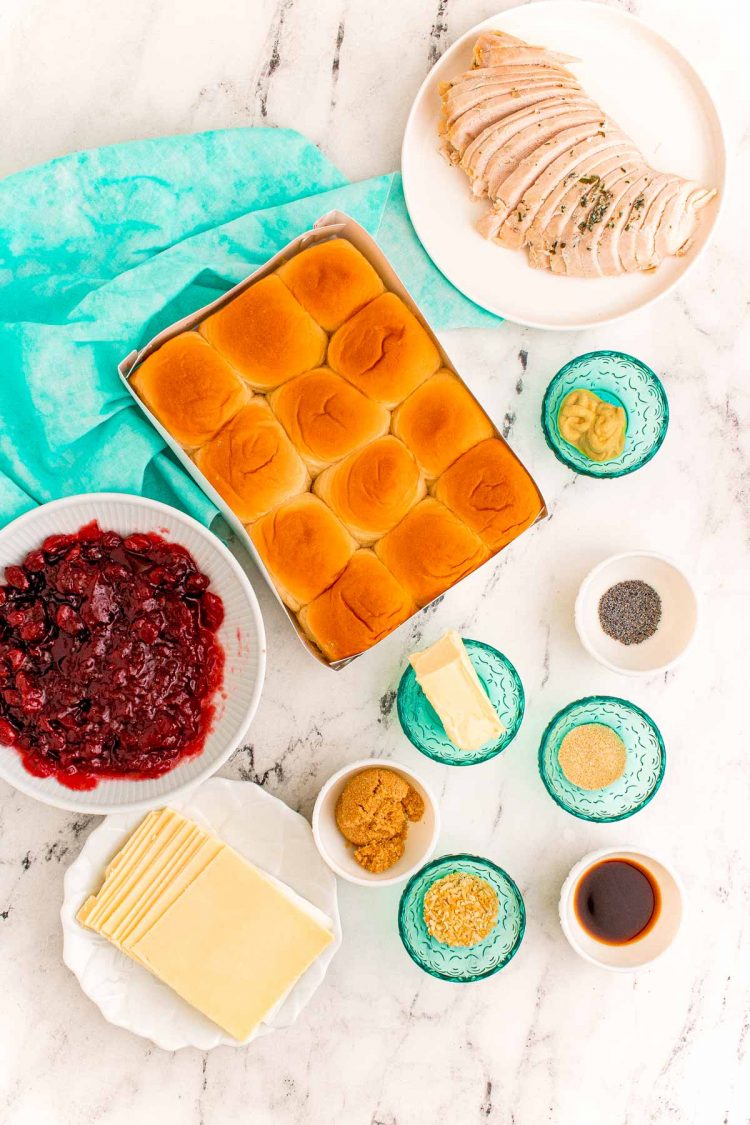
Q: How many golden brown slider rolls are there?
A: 12